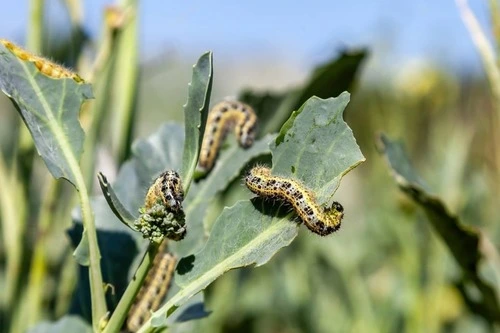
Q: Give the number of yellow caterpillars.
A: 5